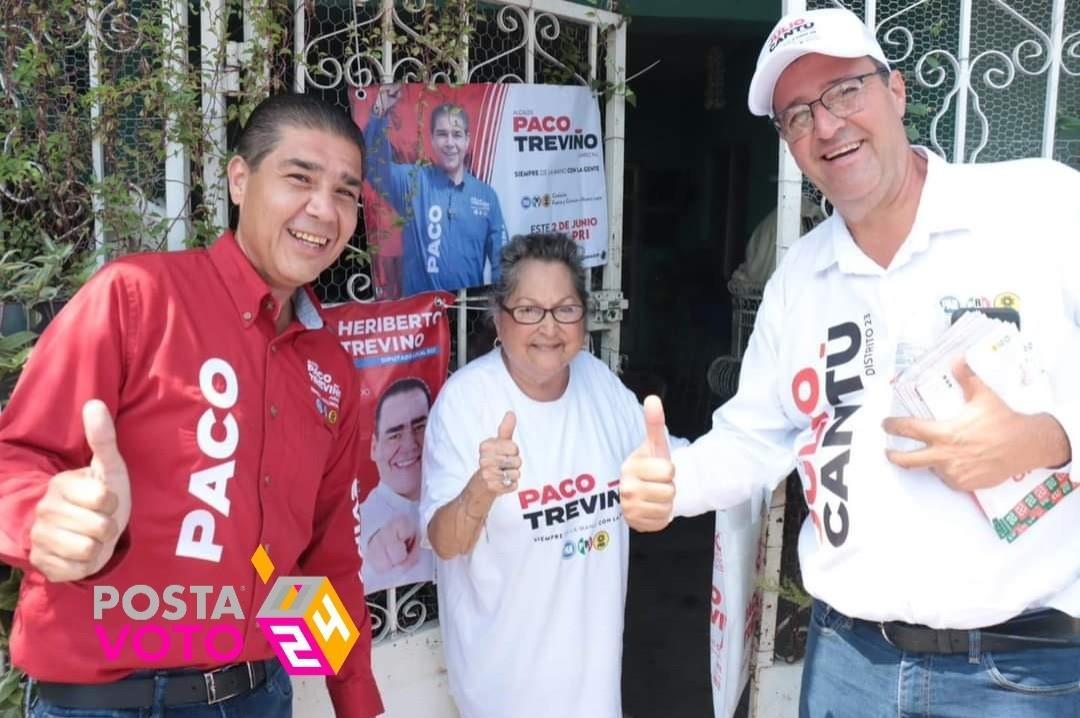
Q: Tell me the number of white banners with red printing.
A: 1